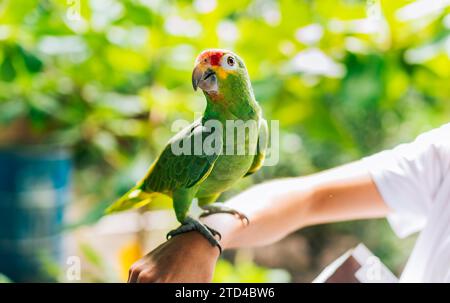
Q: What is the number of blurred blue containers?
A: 1